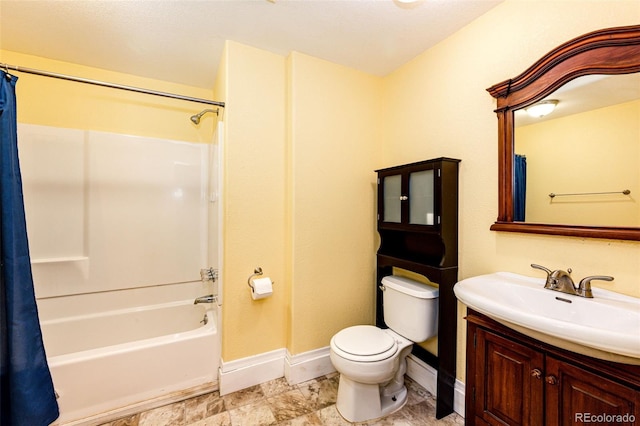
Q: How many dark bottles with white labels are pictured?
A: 0